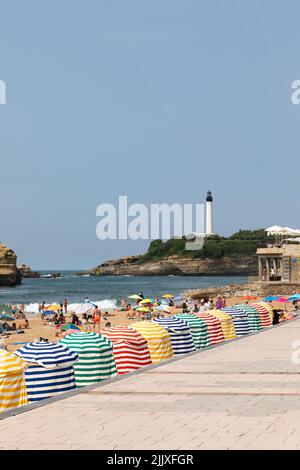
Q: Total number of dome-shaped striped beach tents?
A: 13